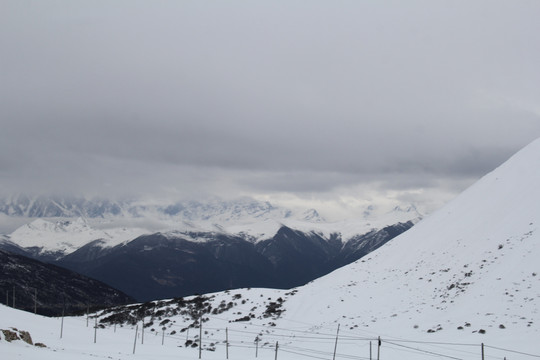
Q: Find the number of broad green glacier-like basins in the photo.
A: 0